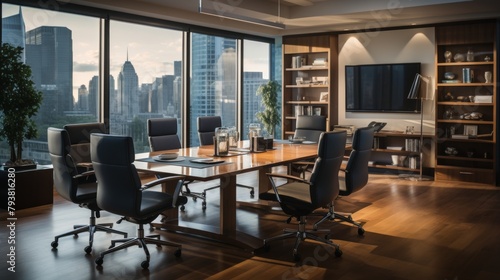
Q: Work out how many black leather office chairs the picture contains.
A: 8